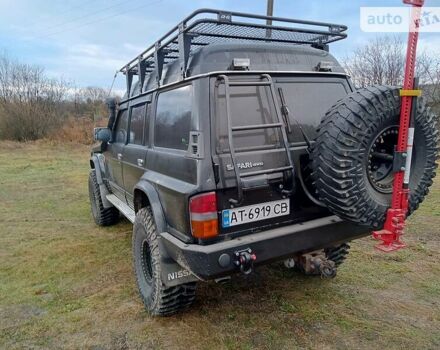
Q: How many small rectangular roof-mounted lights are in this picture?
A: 2